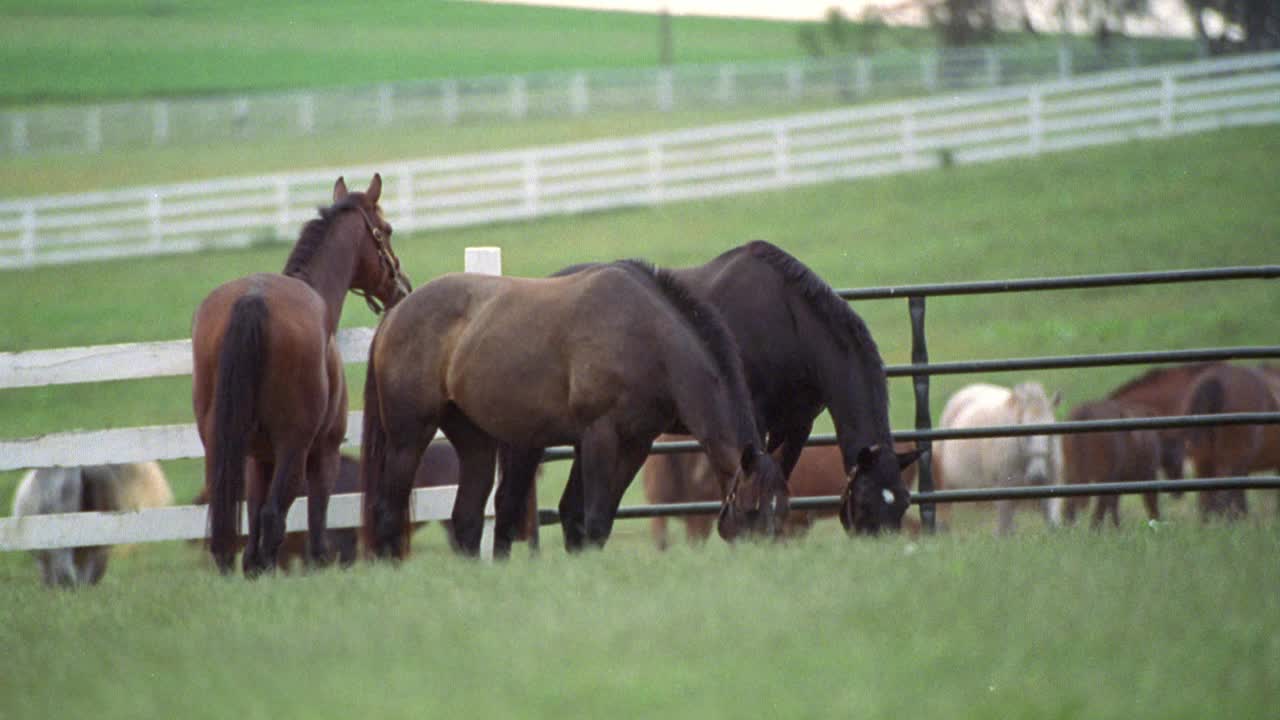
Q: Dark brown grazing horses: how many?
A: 2